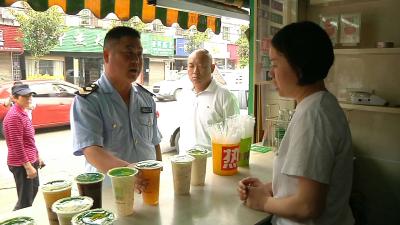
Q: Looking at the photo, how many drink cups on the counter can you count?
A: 9